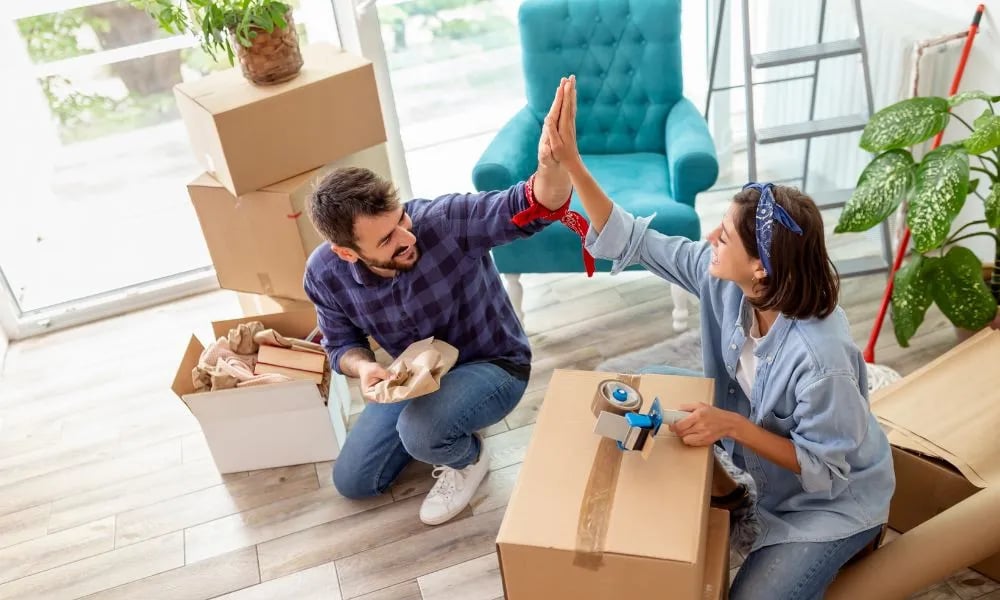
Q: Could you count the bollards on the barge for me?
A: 0